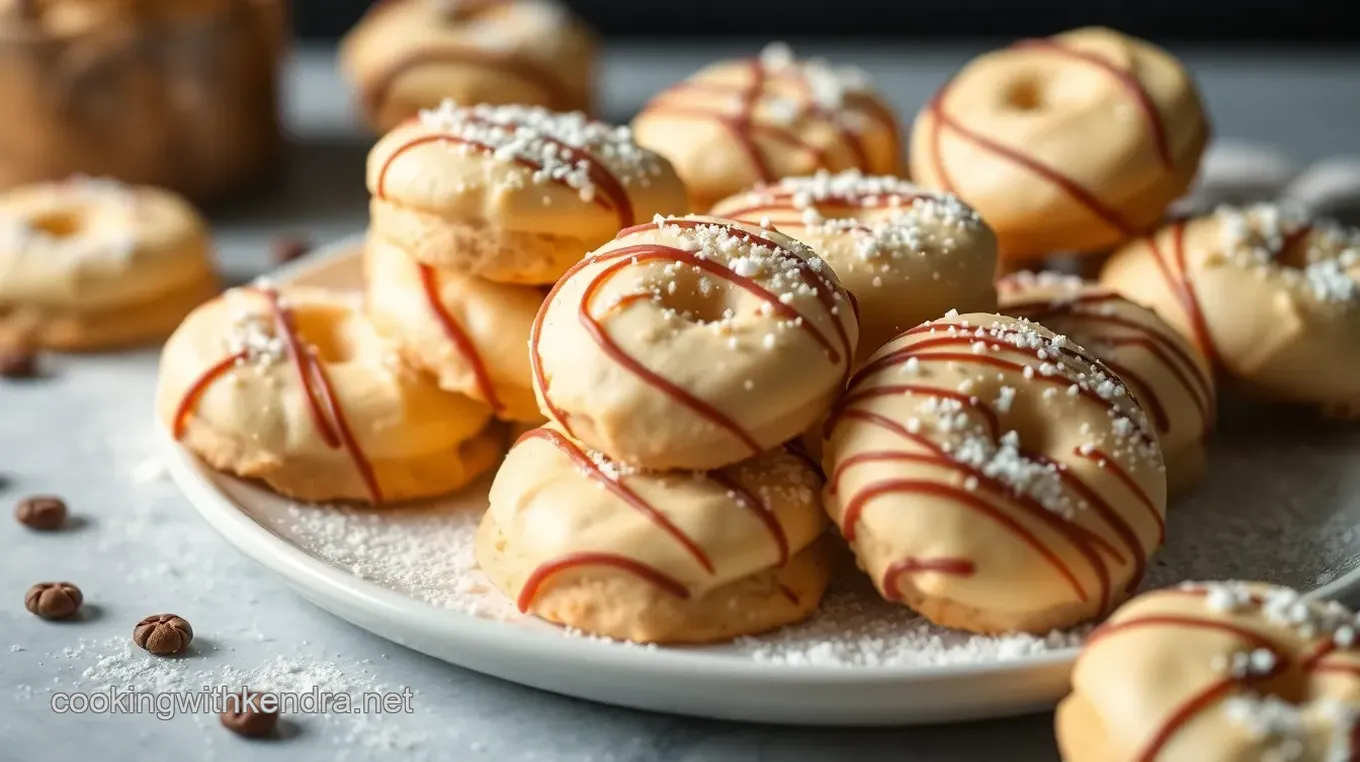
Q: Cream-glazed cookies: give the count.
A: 14